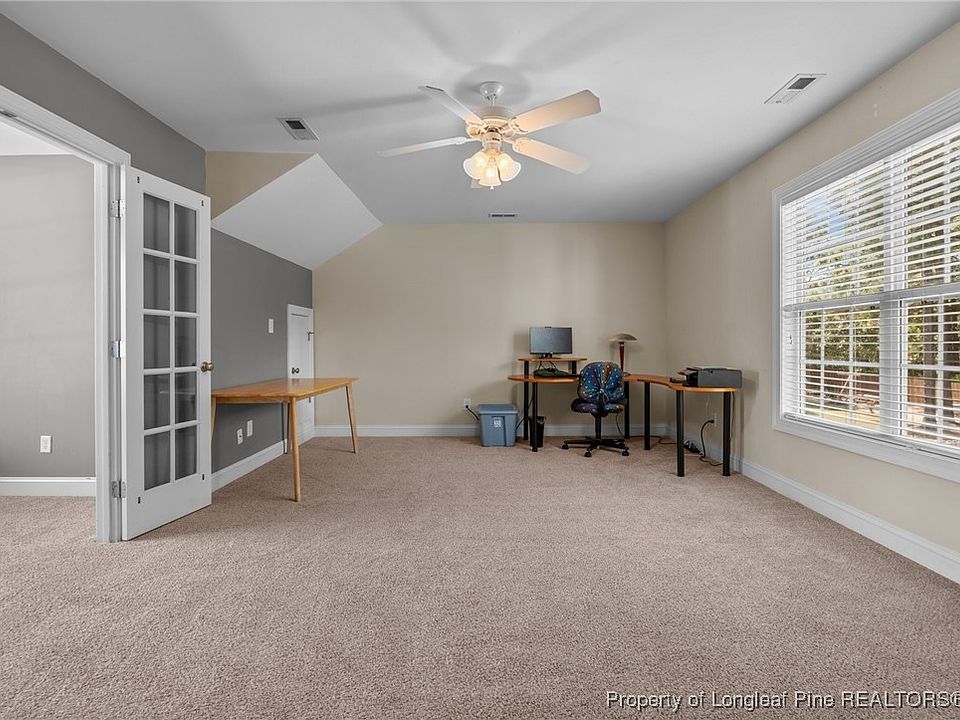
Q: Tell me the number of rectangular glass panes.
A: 10